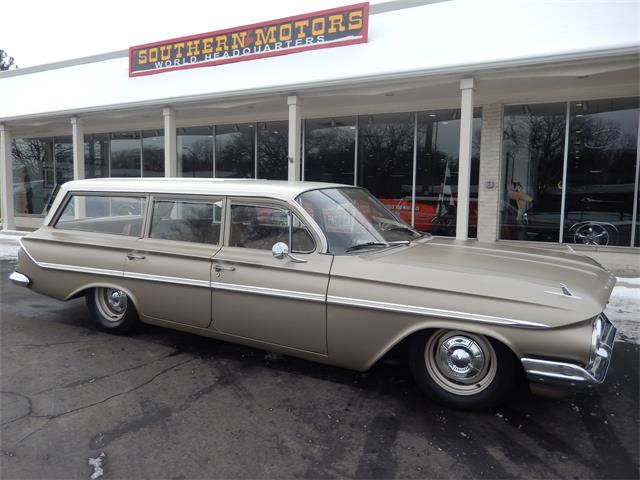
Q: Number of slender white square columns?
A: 5